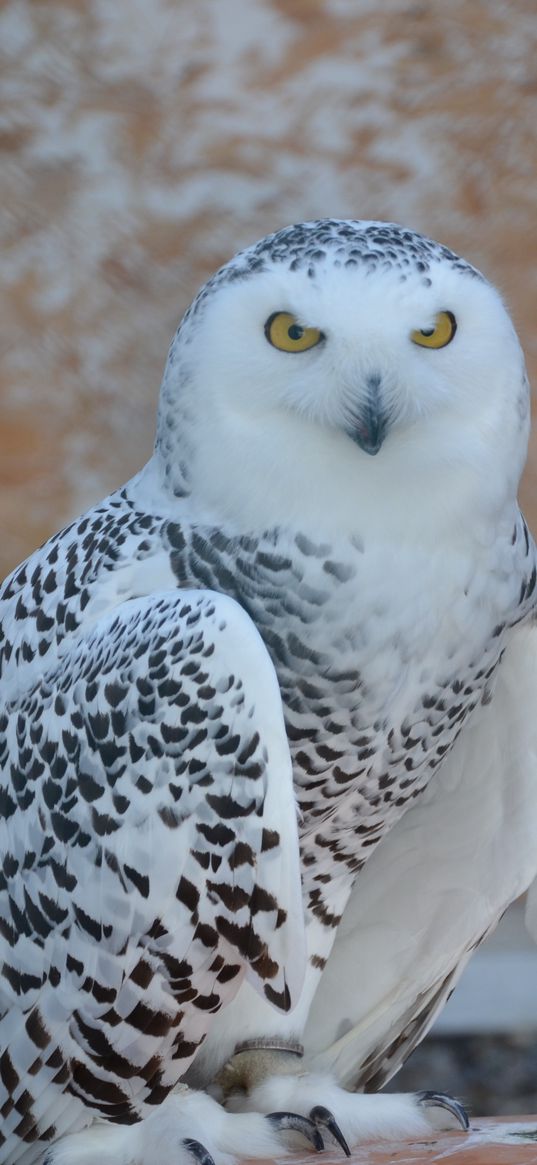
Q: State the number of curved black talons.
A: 4